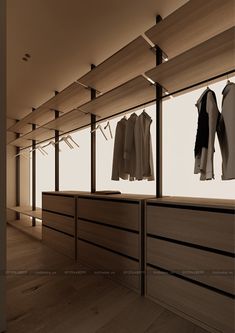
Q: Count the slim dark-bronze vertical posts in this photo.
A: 5